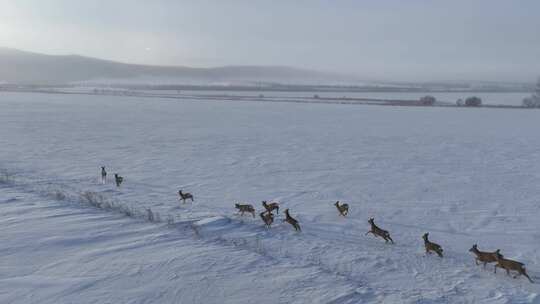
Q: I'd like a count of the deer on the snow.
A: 12